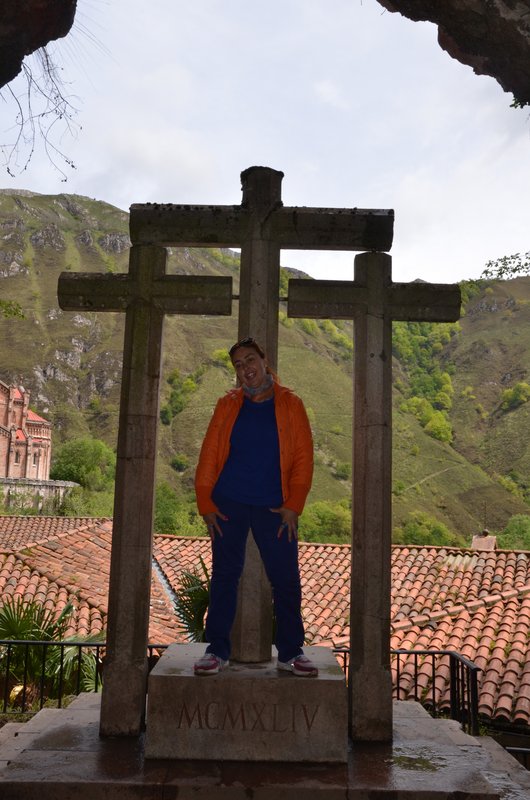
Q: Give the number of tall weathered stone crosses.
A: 3